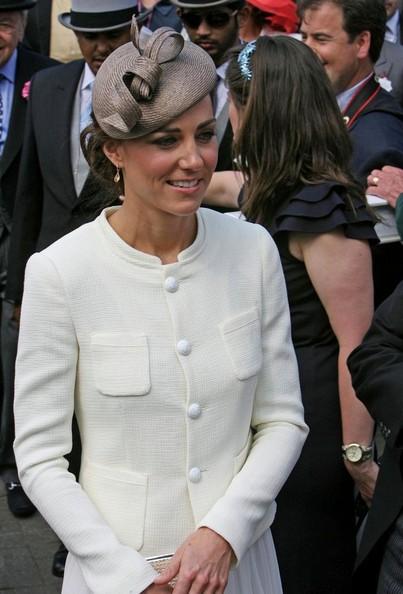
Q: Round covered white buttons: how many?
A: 4